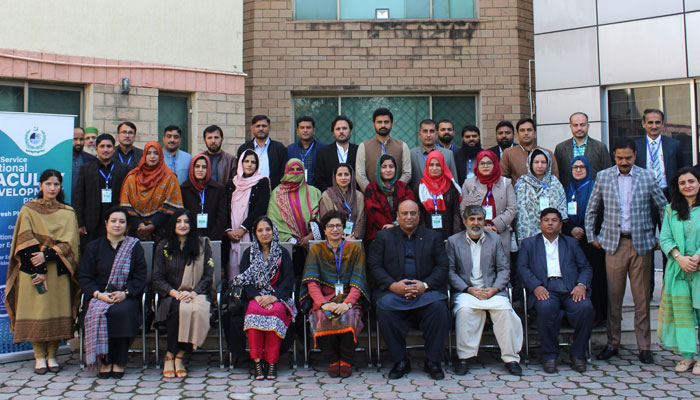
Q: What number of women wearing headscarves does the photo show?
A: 11